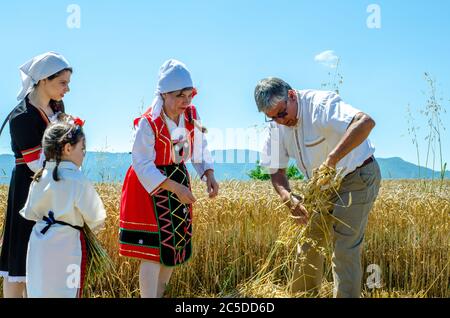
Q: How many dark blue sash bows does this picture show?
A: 1